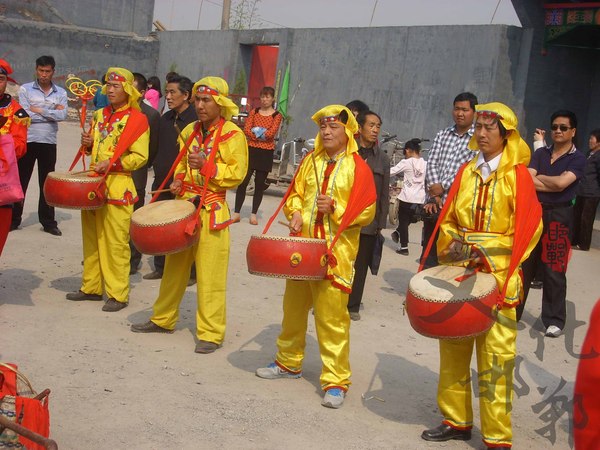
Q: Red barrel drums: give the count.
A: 4